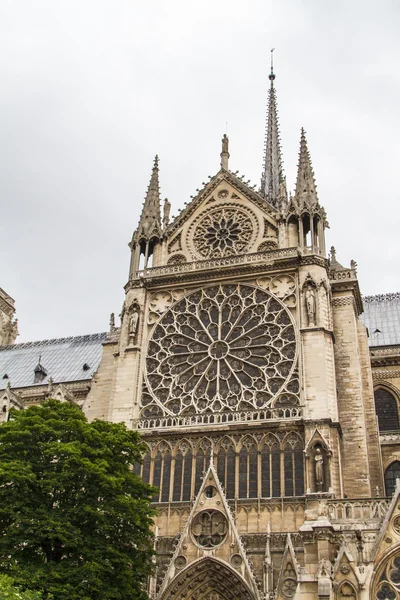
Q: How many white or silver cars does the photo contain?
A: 0